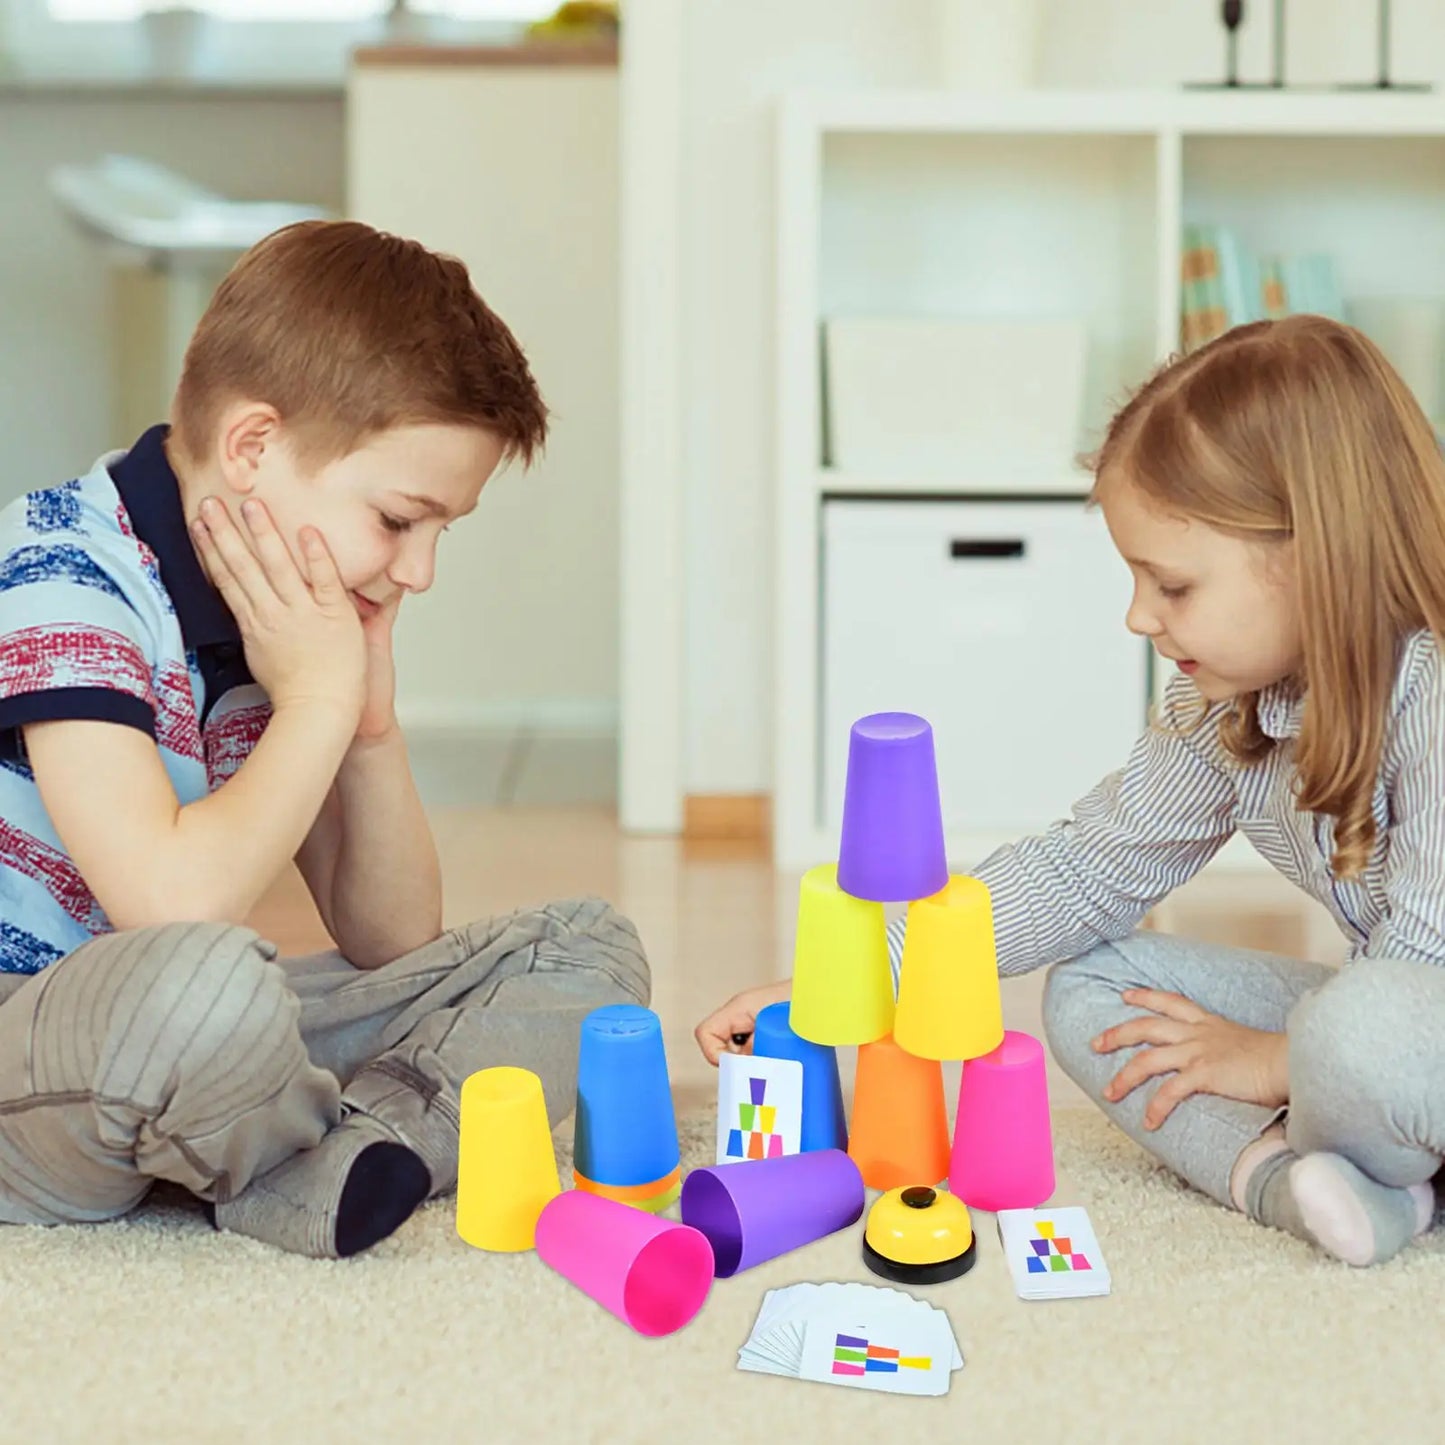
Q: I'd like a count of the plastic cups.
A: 12